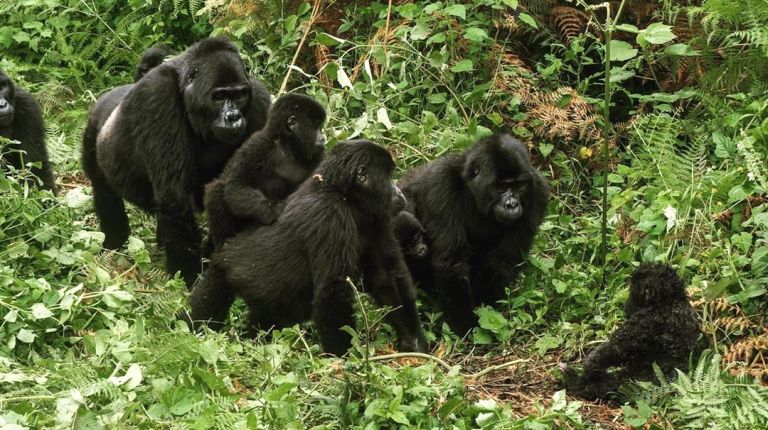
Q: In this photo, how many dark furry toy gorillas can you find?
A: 1